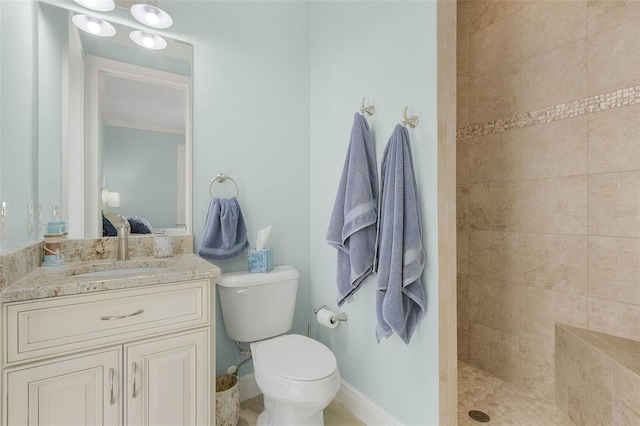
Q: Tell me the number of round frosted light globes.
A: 4